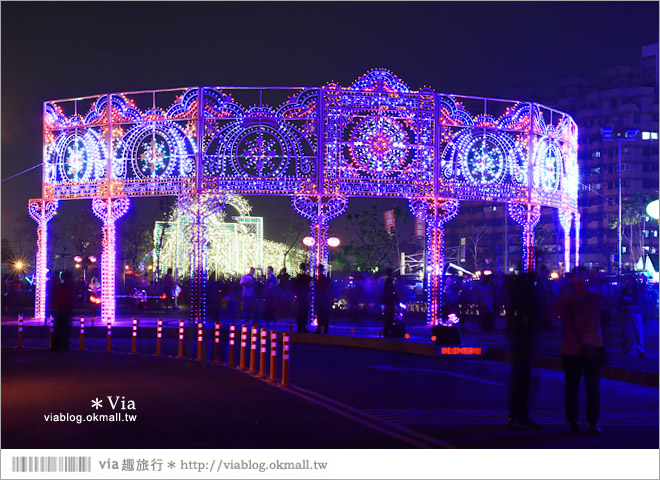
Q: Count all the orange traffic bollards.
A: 15